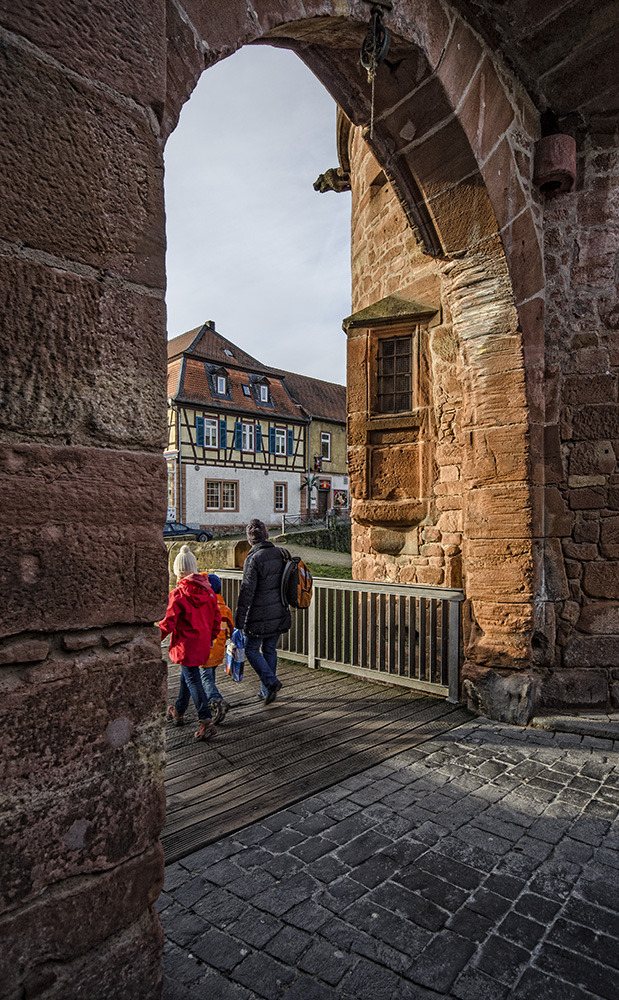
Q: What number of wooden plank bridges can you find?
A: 1